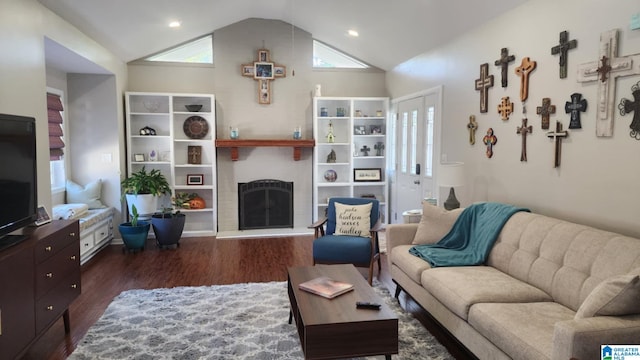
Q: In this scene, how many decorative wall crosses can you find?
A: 14